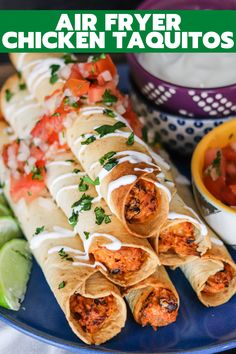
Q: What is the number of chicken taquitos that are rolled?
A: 6